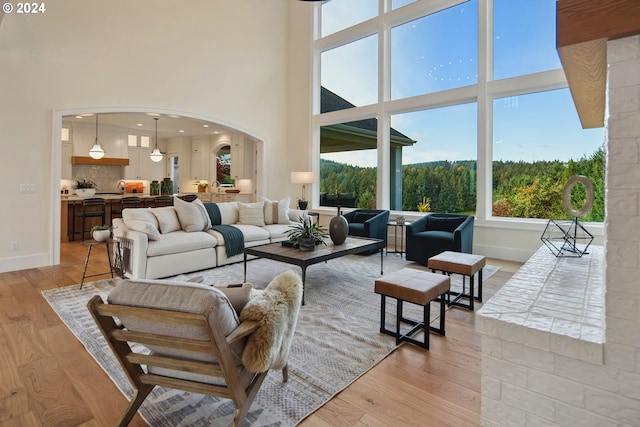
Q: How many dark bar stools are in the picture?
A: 4